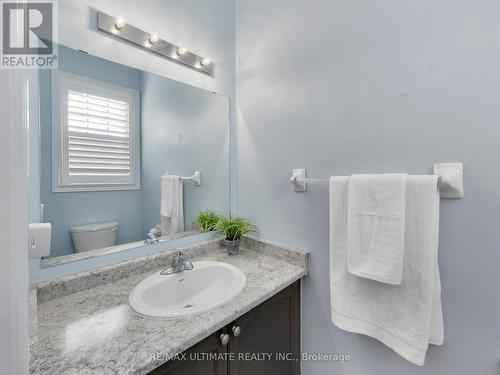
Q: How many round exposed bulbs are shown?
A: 4